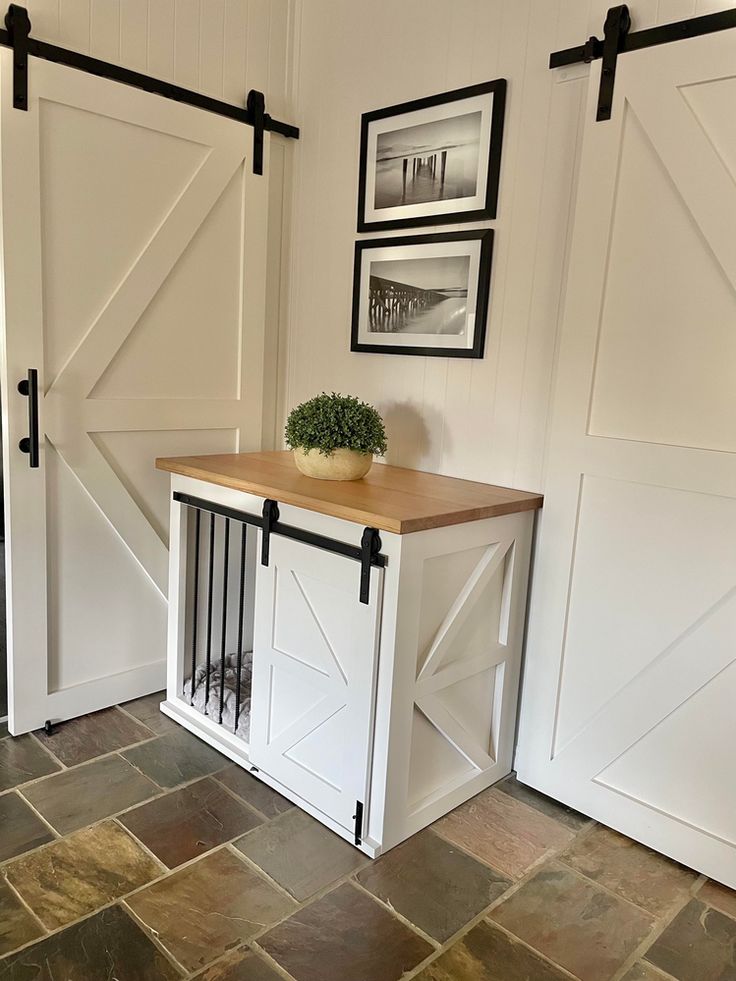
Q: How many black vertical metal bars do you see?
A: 4